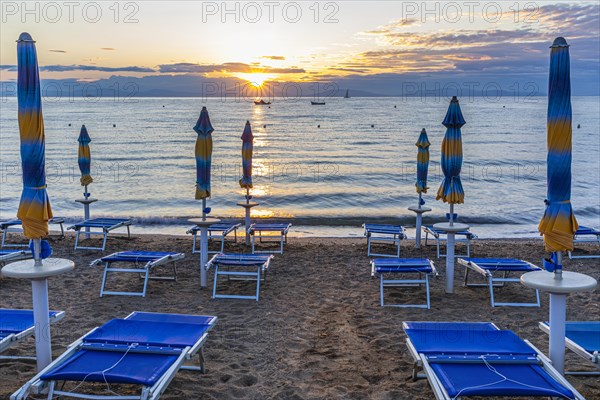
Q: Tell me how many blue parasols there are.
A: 7